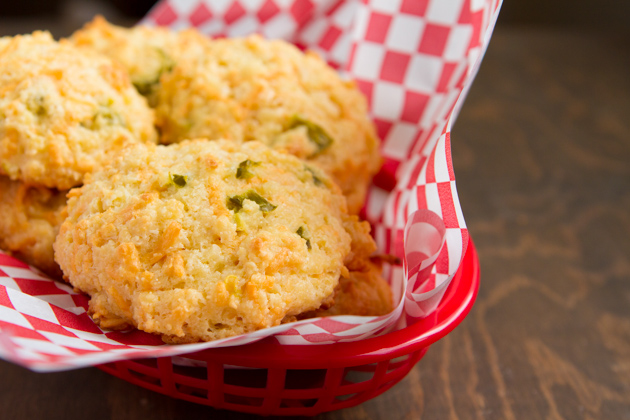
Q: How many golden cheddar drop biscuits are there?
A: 6